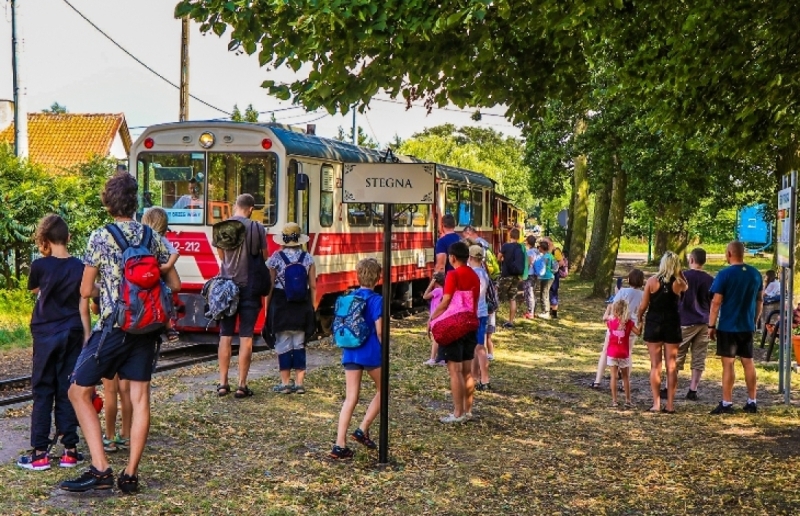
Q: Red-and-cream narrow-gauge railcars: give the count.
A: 1